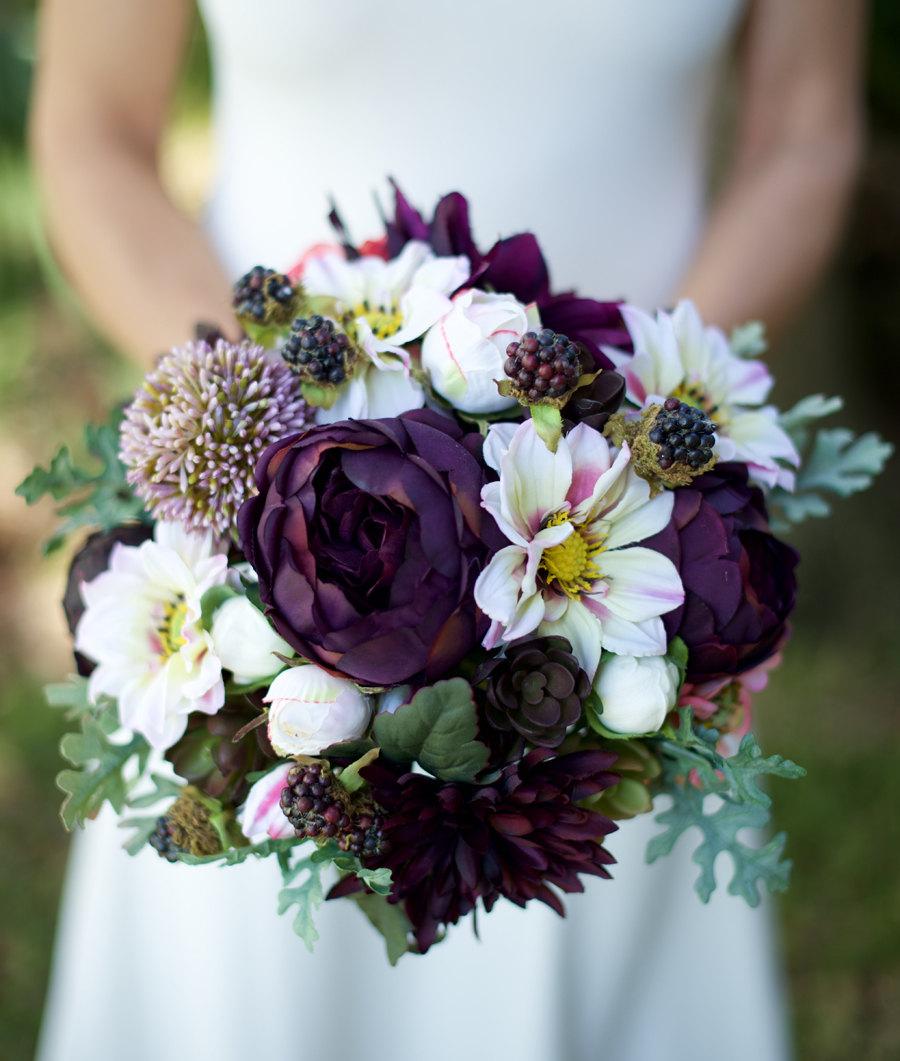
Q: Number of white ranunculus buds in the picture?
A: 4